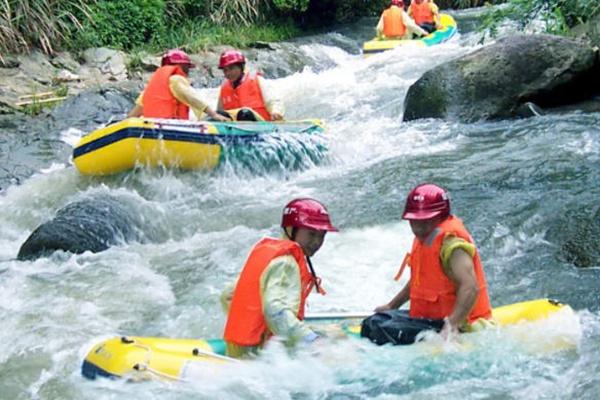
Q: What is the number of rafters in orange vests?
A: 6